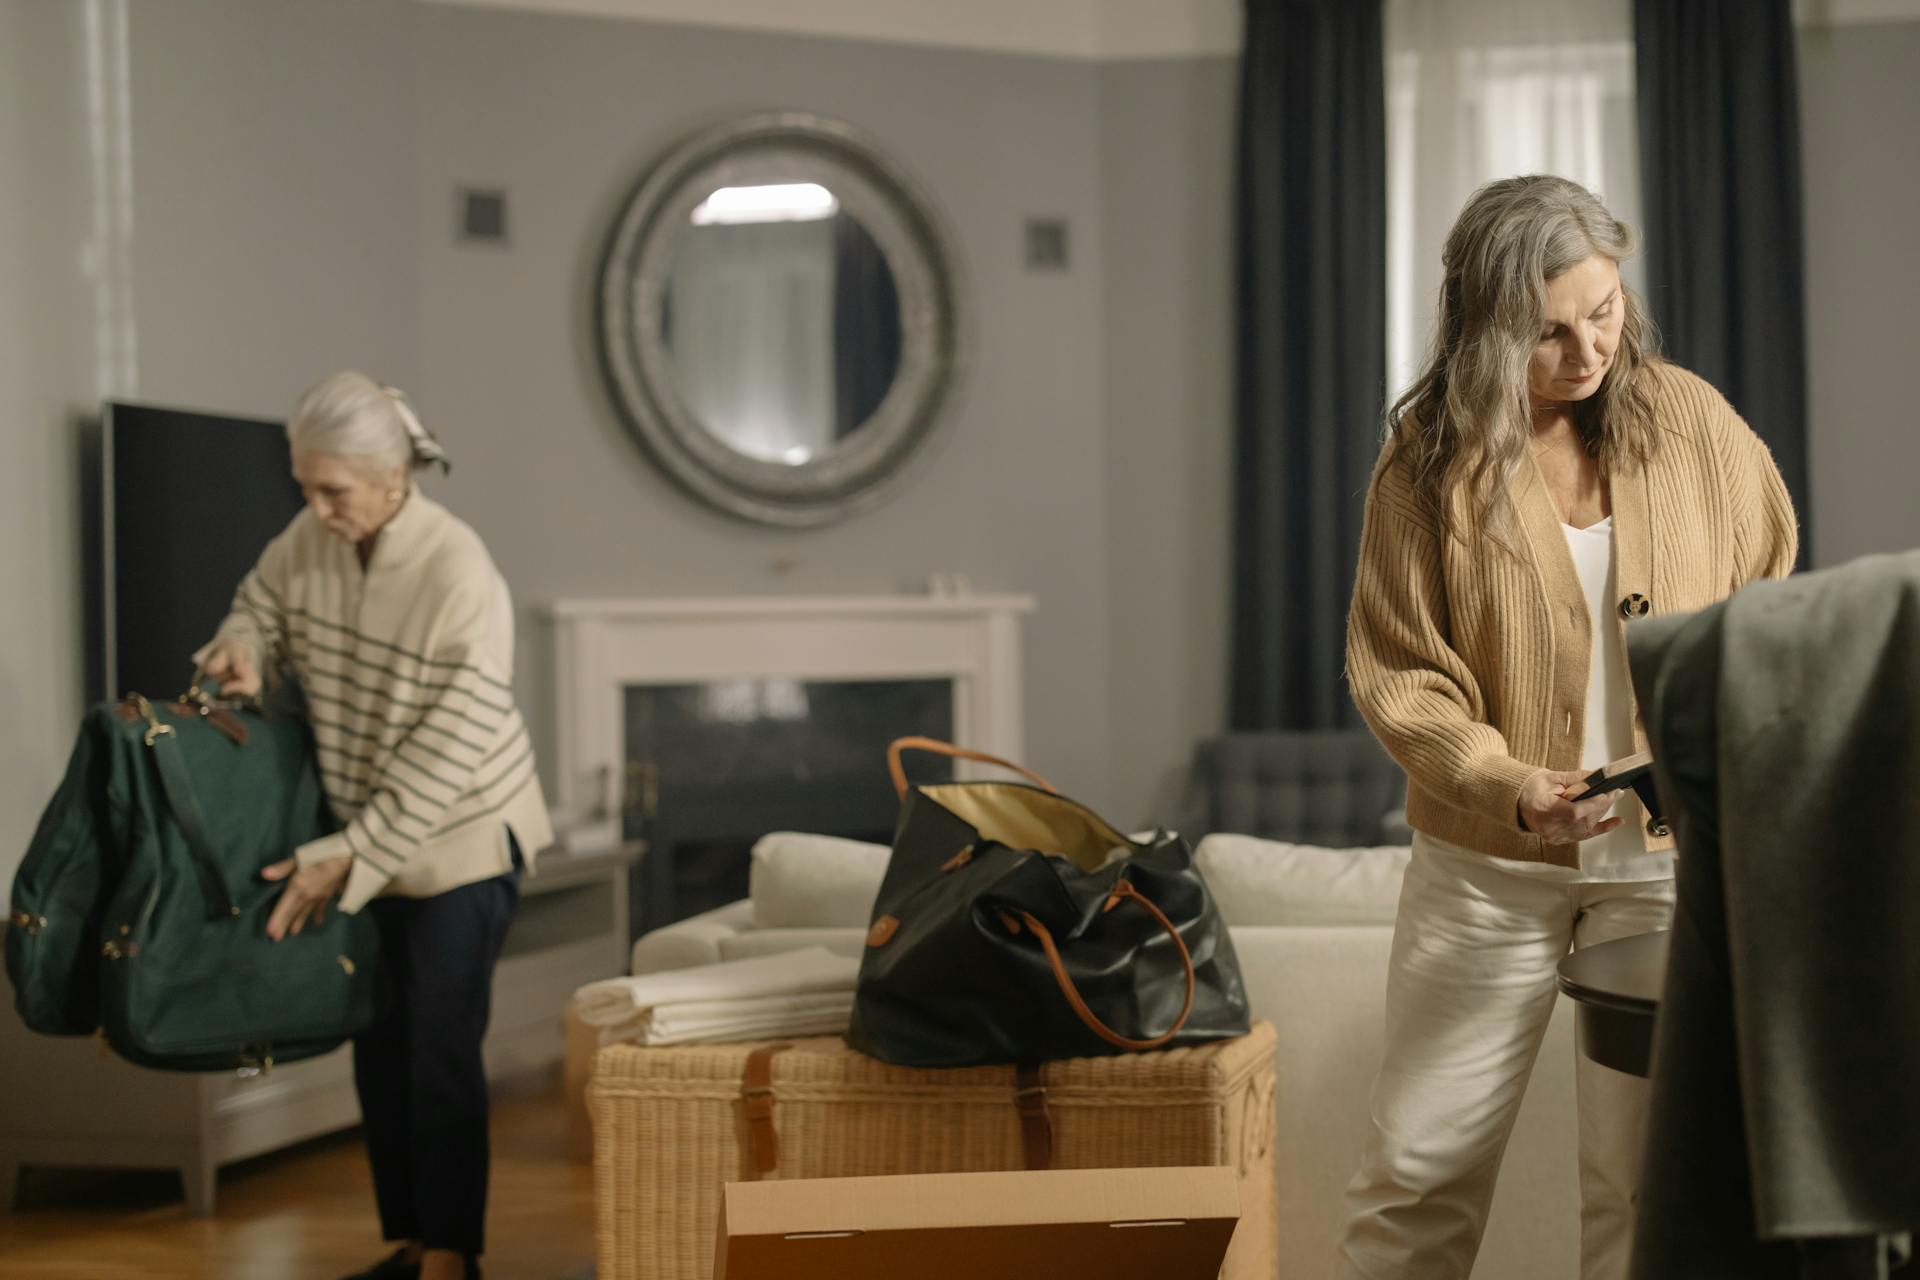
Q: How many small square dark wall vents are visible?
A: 2